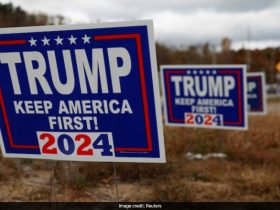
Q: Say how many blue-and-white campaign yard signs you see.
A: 3